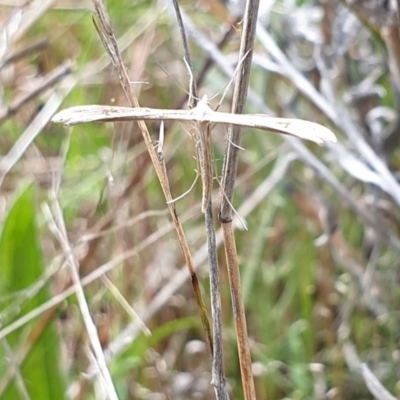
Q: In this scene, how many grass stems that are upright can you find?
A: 3